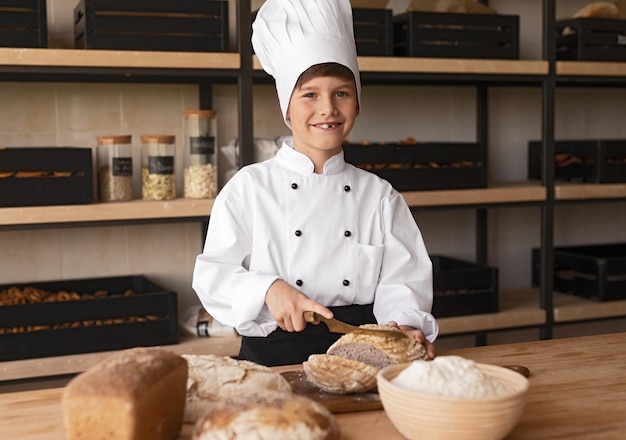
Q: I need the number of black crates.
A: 11